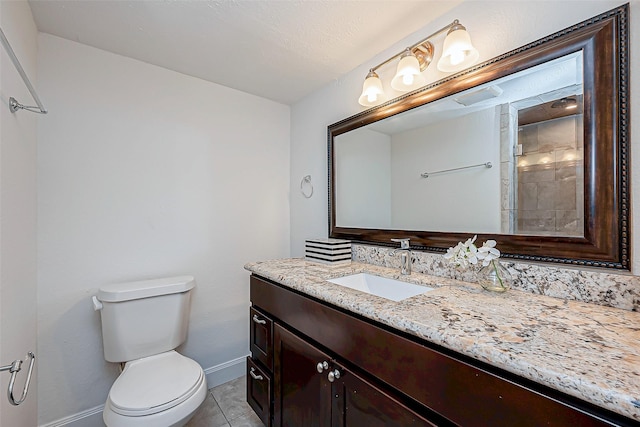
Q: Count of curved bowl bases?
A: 1